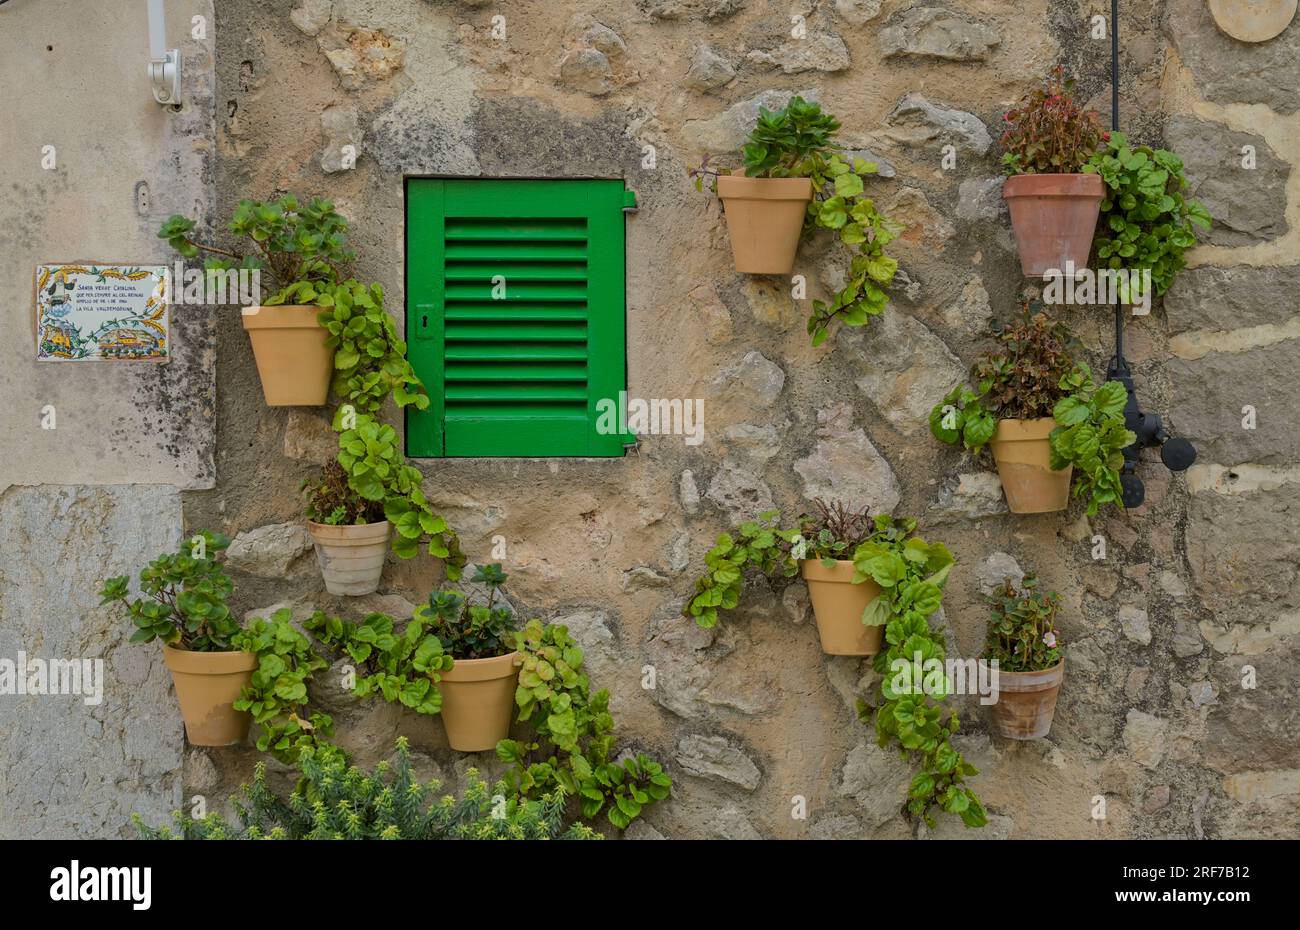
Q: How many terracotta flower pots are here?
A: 9